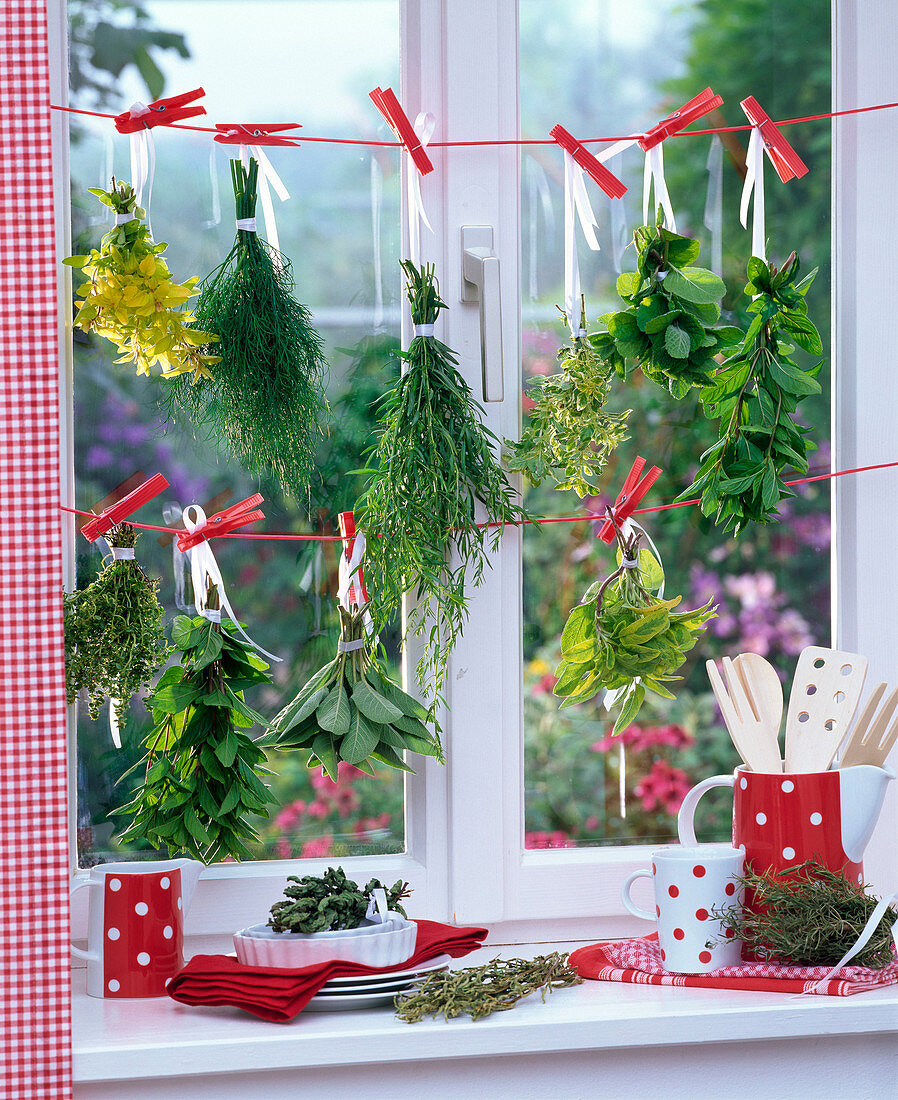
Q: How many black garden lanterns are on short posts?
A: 0